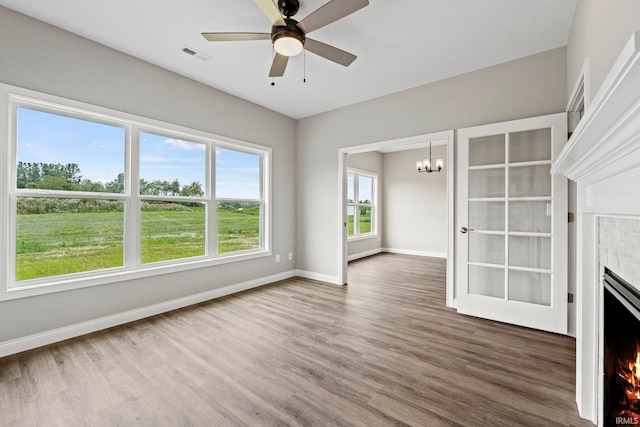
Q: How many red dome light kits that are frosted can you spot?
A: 0